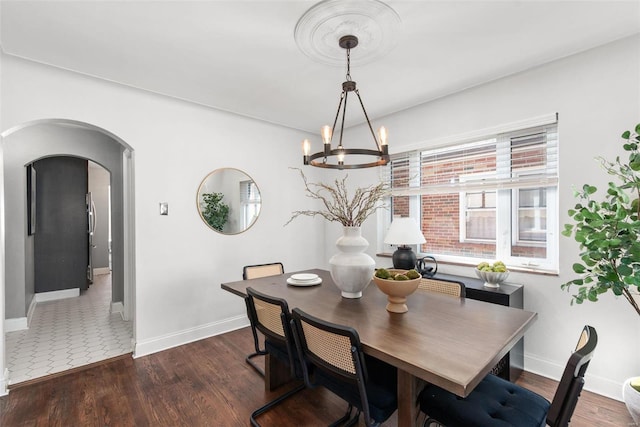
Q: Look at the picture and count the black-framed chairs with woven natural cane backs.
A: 5